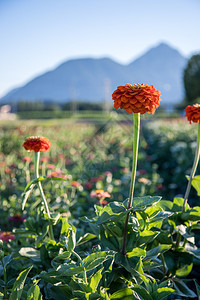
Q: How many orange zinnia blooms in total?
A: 3